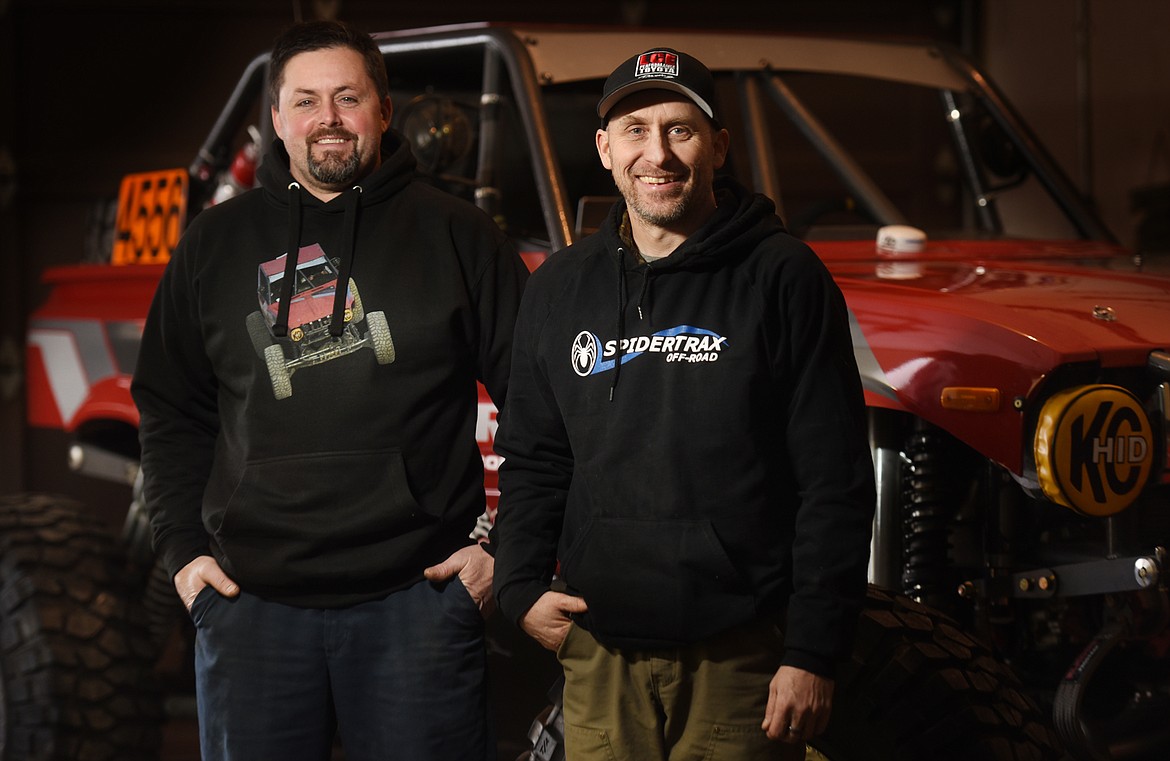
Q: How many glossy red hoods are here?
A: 1